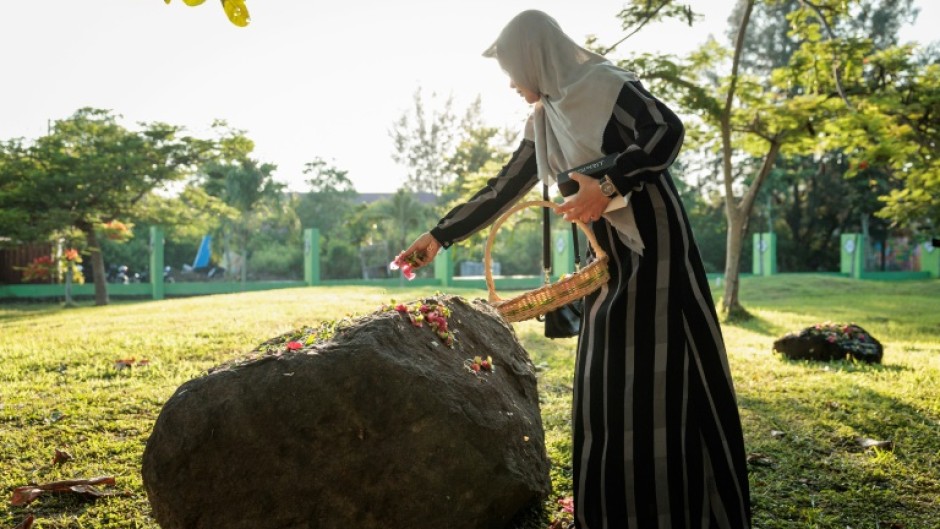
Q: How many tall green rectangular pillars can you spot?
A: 7